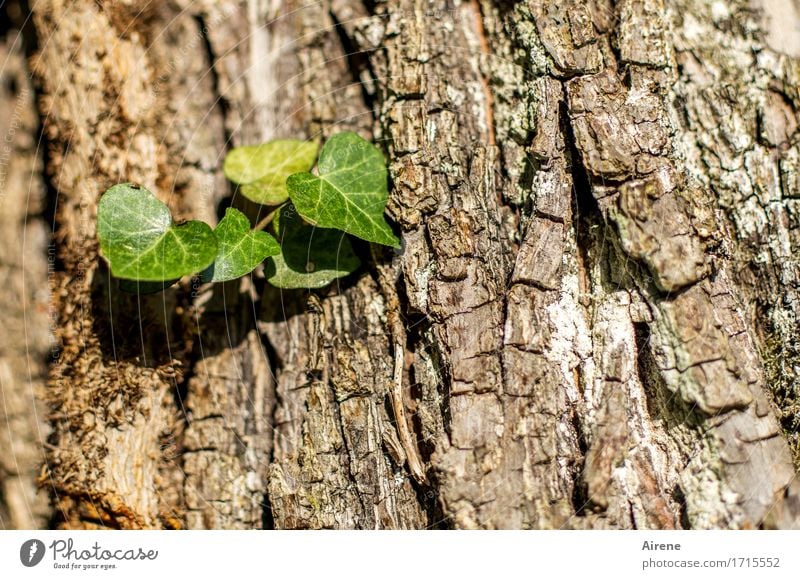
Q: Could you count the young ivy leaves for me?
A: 5